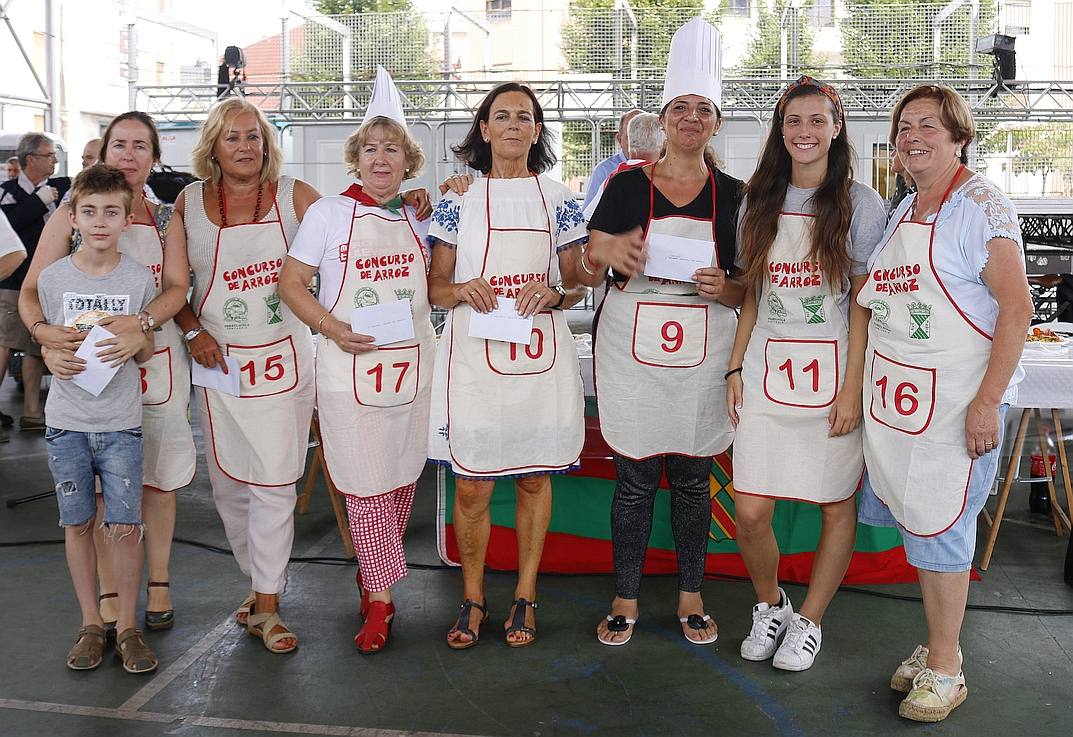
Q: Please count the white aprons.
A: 7